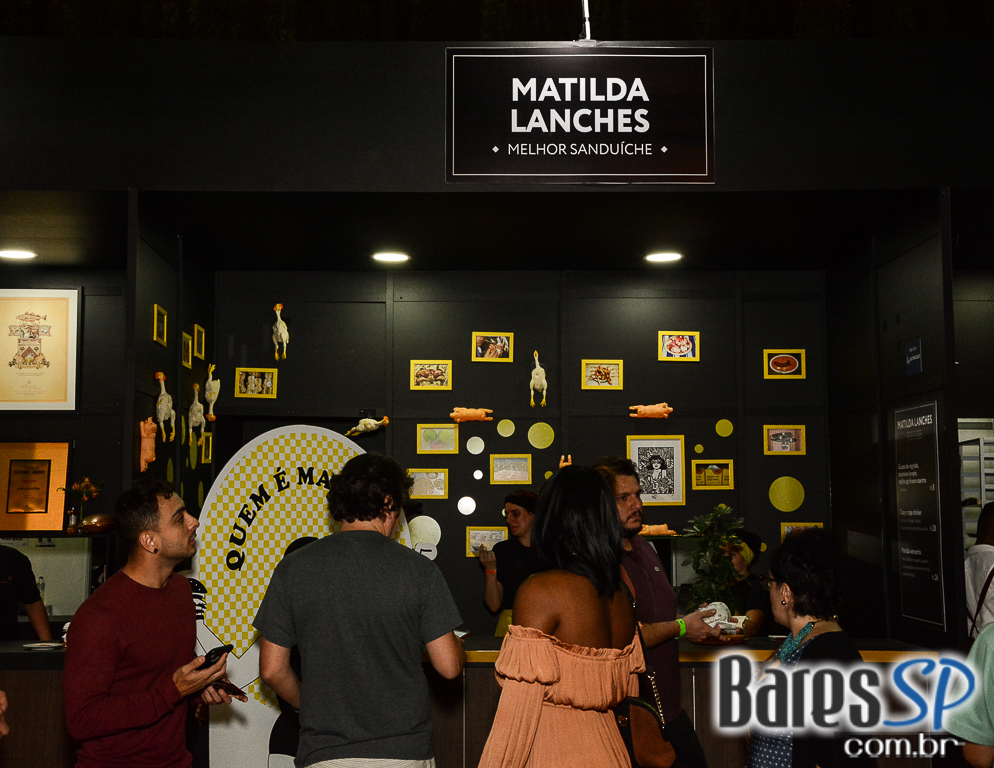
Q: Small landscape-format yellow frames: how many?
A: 13